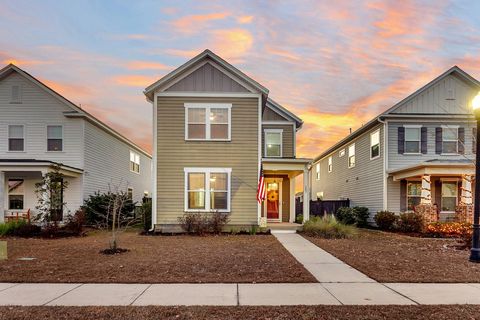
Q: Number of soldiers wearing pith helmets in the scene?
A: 0